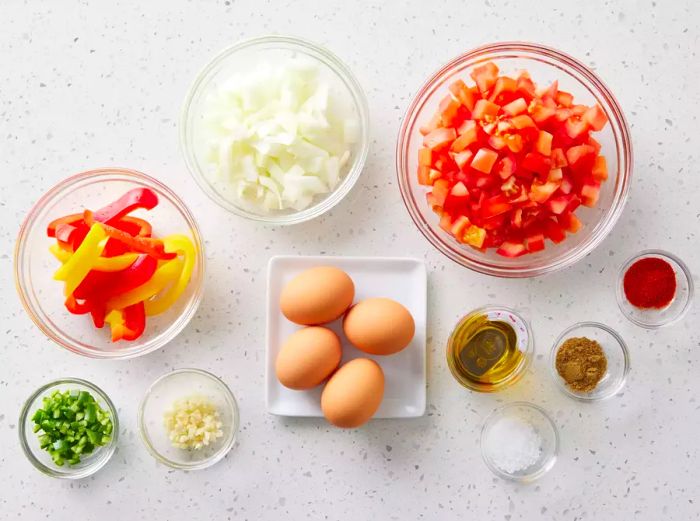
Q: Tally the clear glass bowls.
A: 9